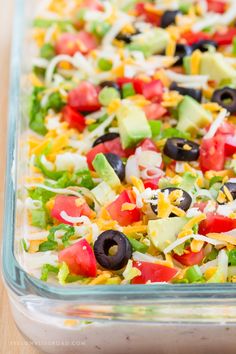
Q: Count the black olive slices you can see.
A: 13